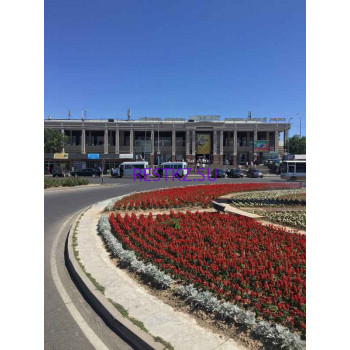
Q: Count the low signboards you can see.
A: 3